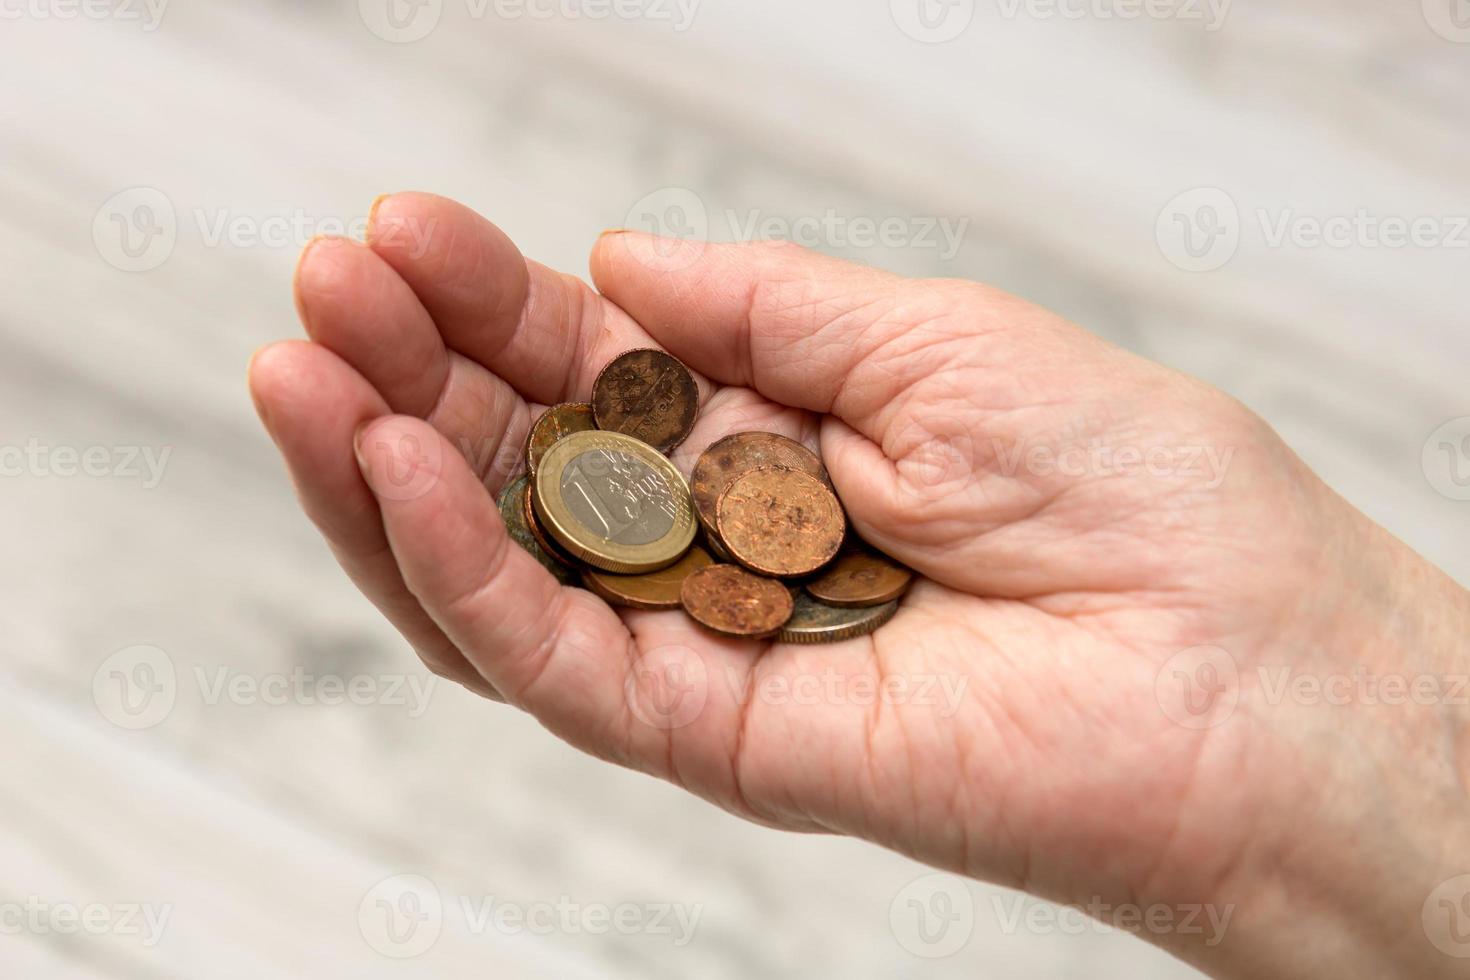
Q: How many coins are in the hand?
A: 11